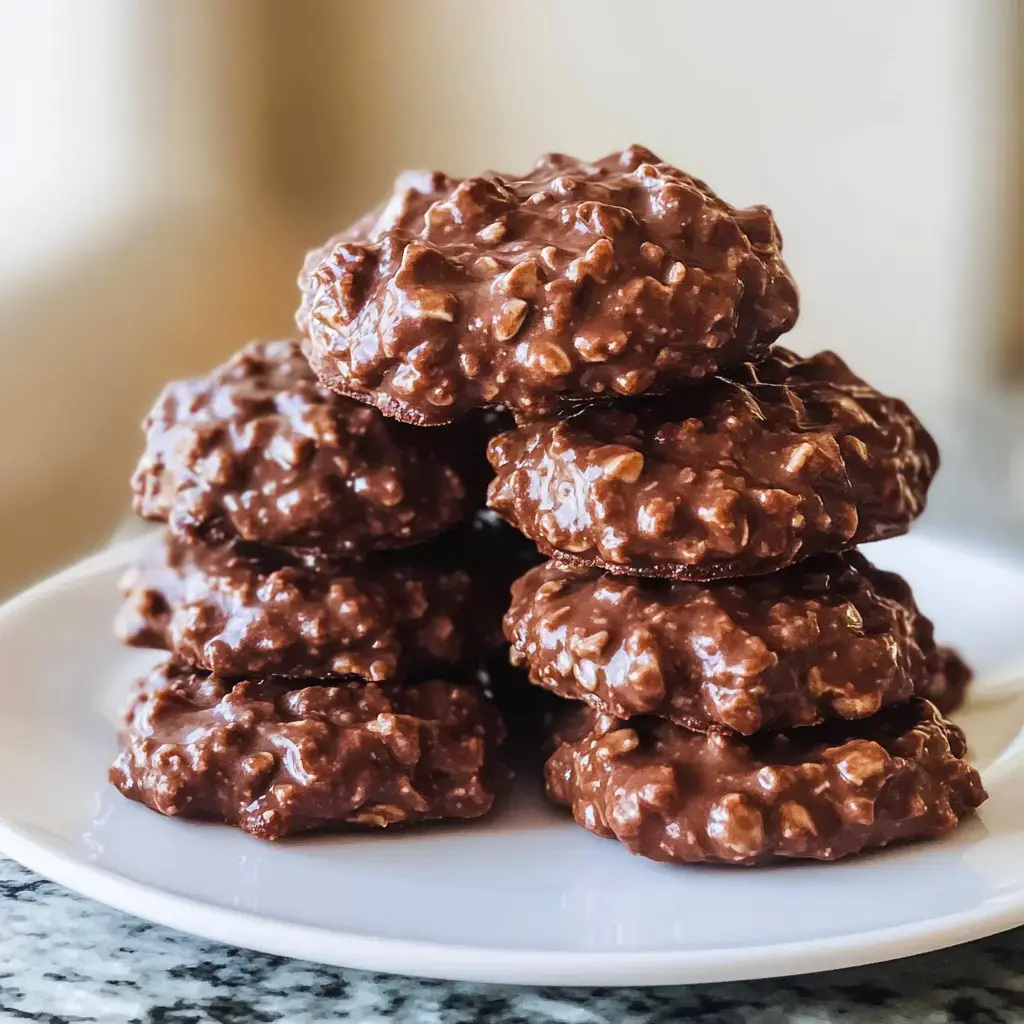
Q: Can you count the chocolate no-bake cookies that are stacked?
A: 7